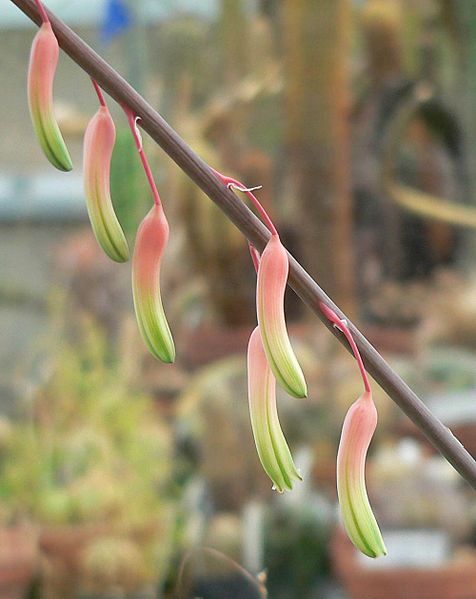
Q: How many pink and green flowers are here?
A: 6